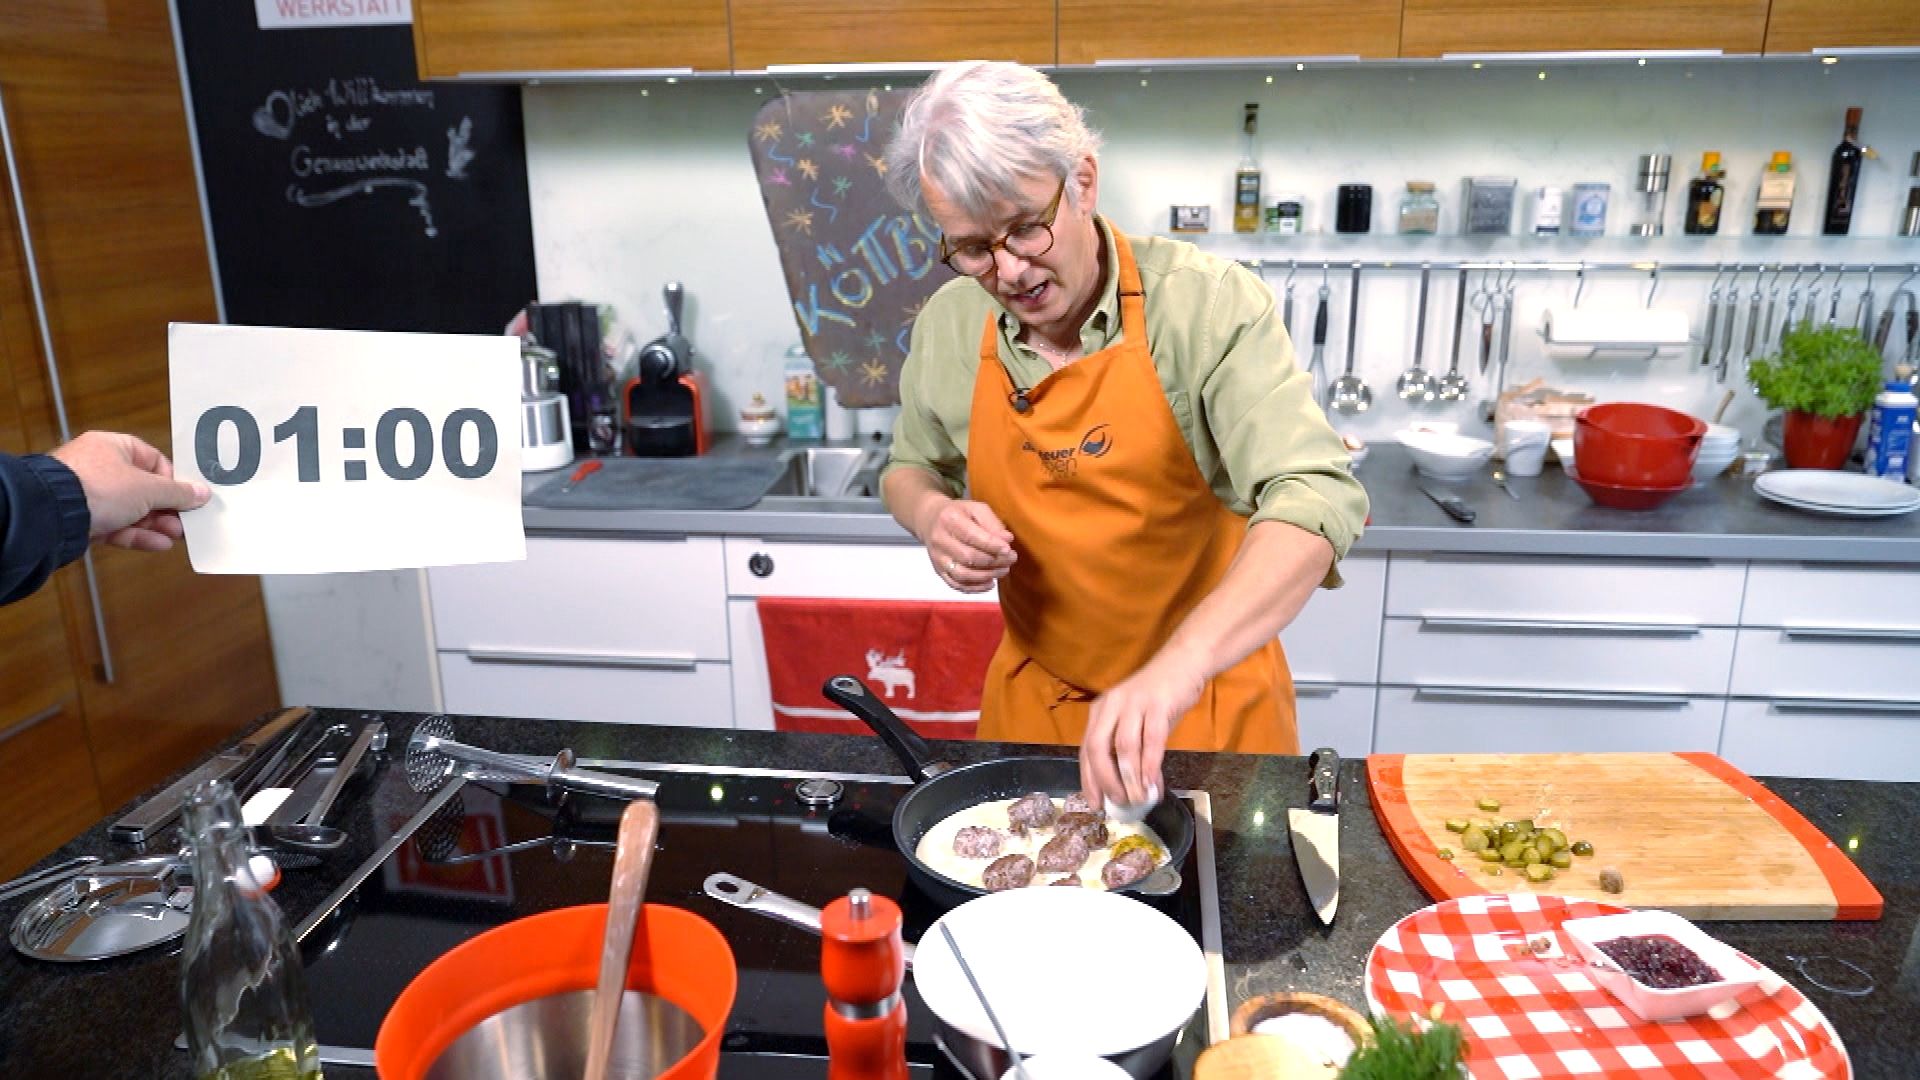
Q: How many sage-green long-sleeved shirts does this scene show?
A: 1